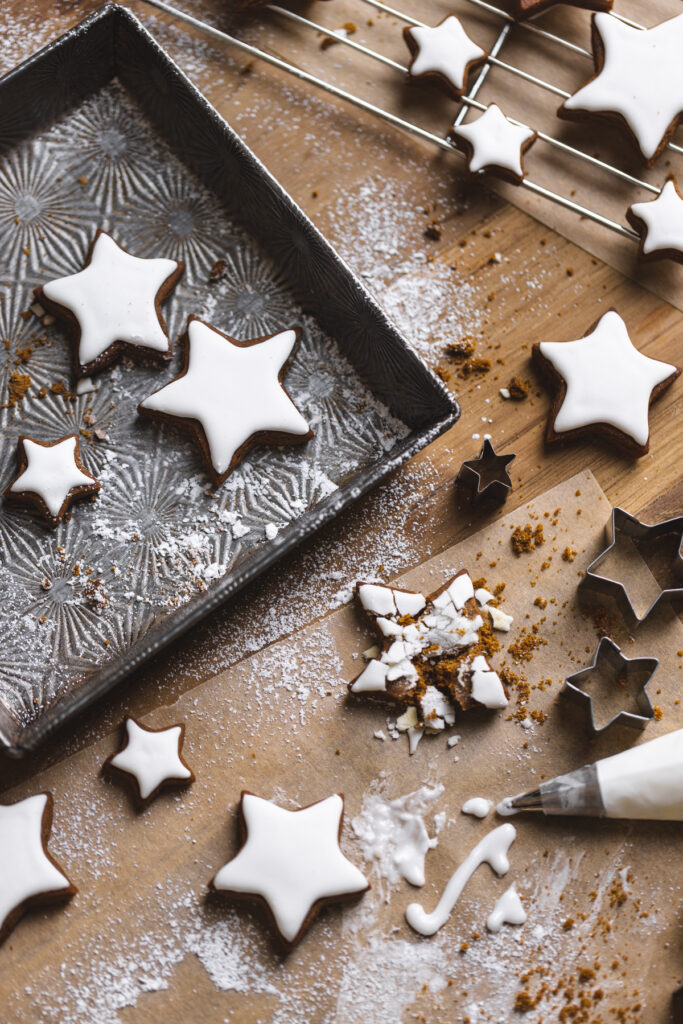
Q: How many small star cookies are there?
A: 5